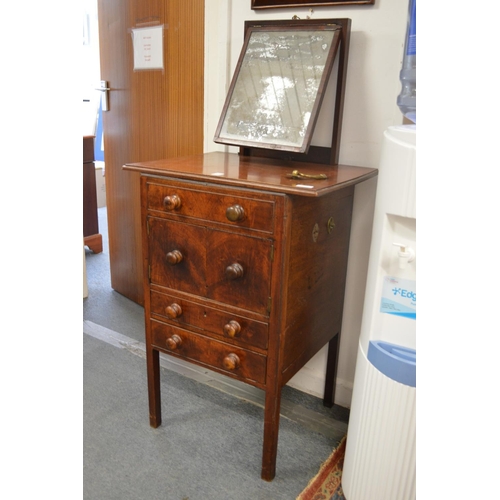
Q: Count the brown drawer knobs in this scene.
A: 8